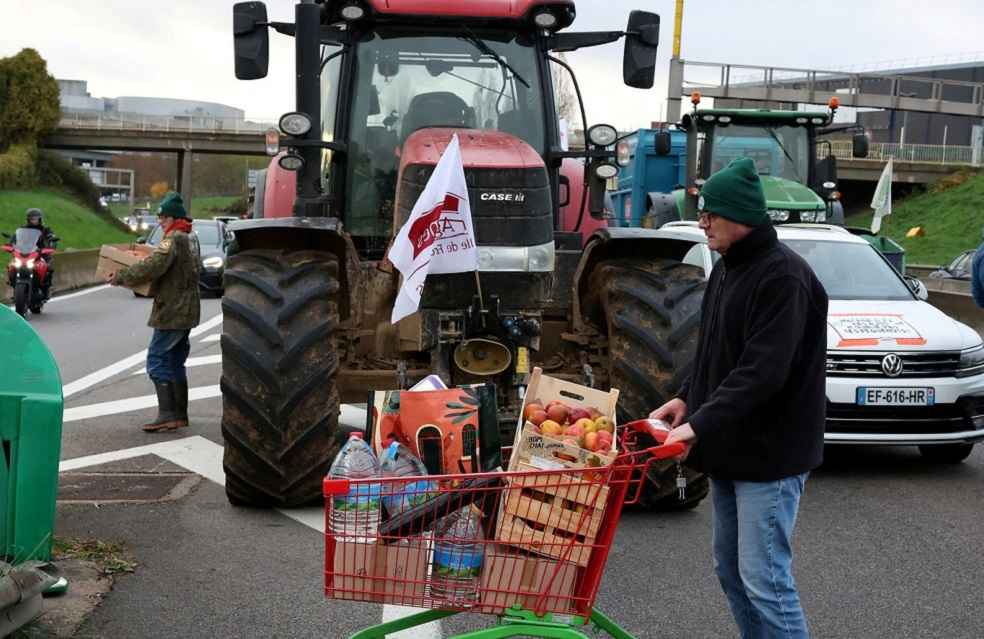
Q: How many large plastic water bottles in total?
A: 3